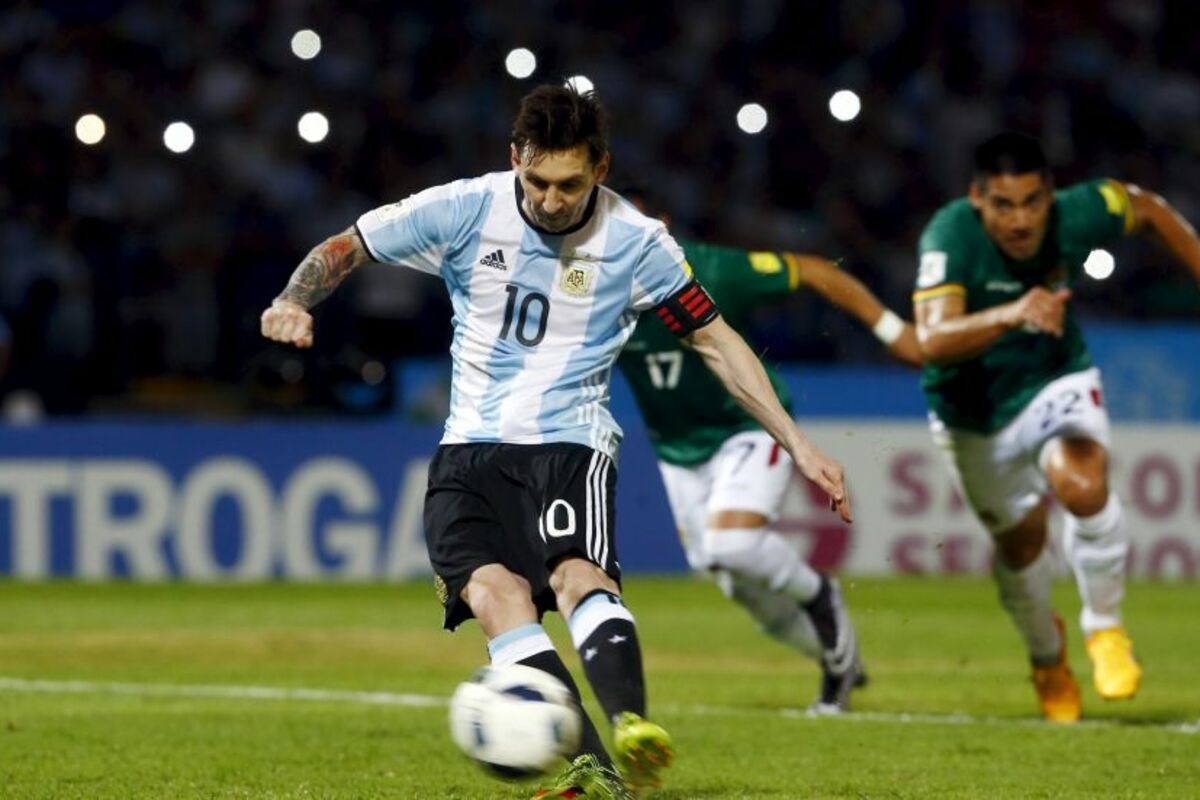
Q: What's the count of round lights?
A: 9